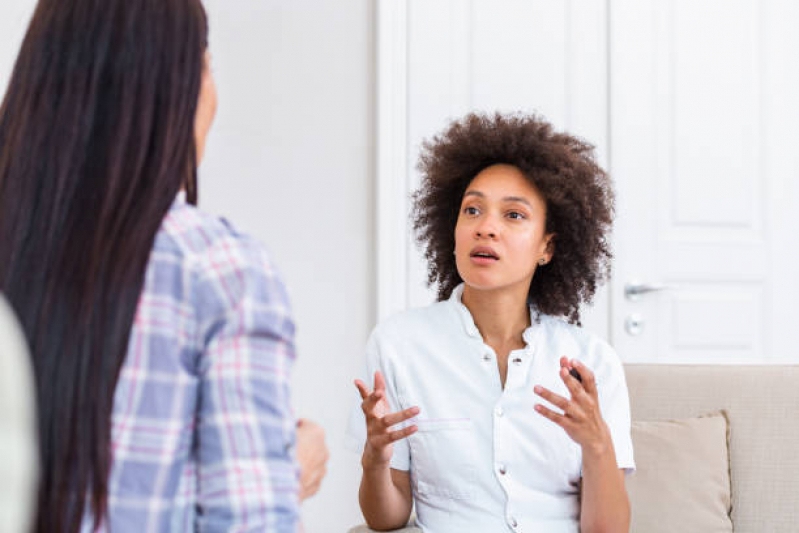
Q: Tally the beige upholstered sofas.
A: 1